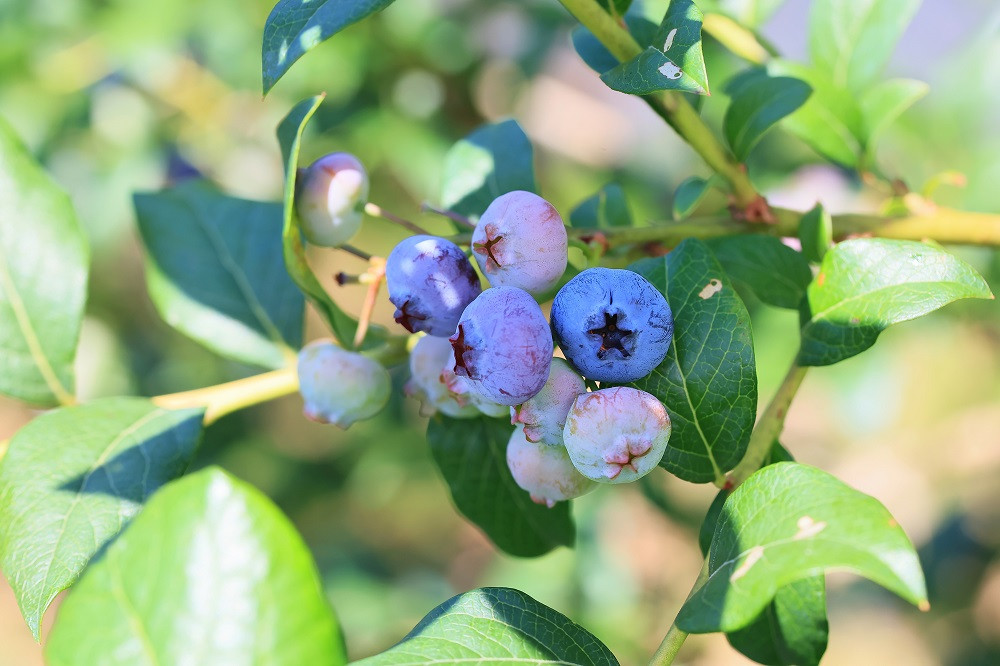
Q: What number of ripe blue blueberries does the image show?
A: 1